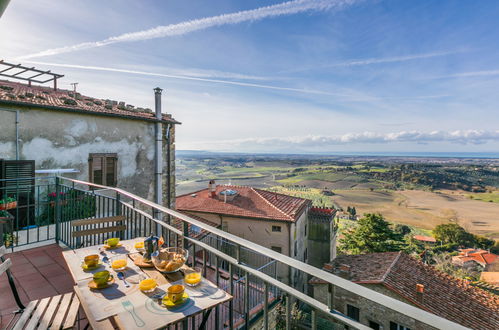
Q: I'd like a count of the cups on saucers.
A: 4